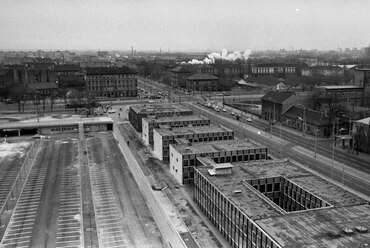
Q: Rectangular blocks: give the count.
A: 5